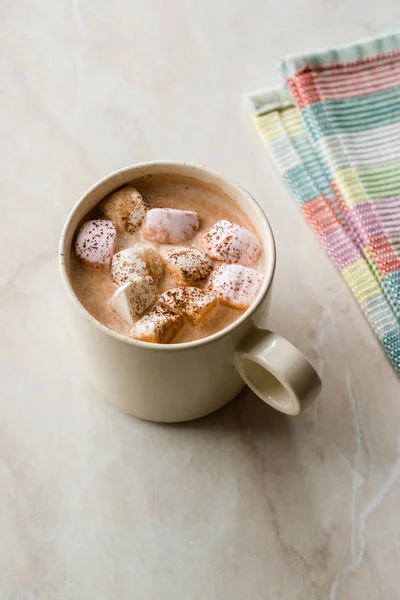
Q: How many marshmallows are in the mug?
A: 10